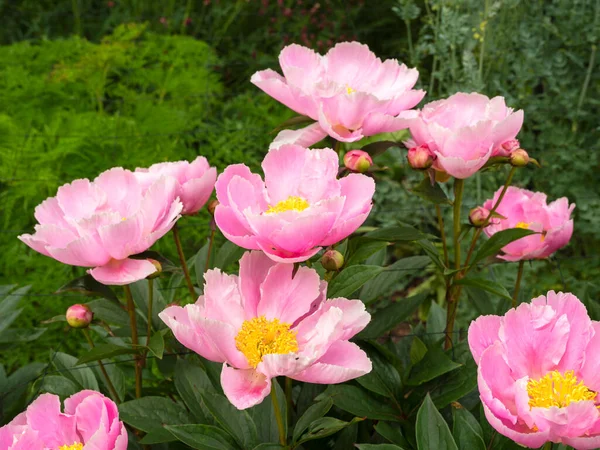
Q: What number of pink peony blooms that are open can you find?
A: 9